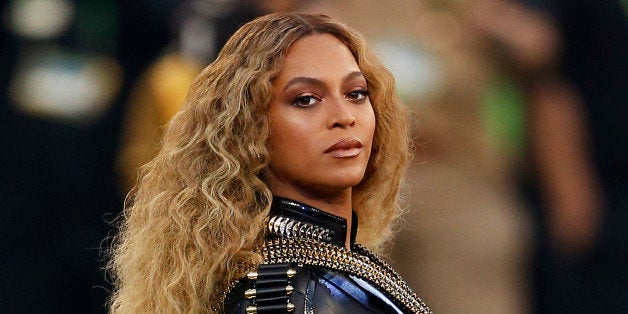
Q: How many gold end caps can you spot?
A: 6